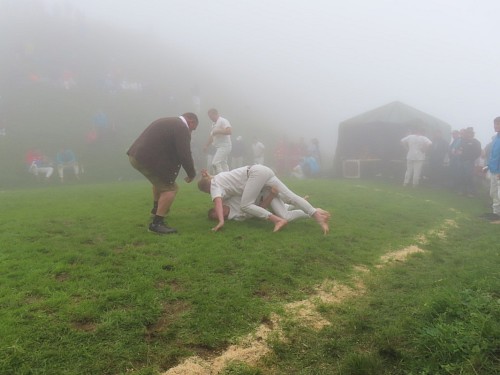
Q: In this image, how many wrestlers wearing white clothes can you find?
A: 2